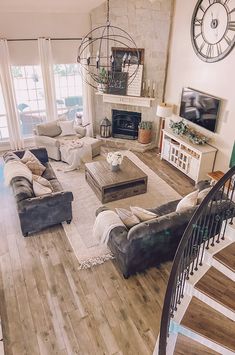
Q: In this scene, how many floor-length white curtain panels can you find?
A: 3